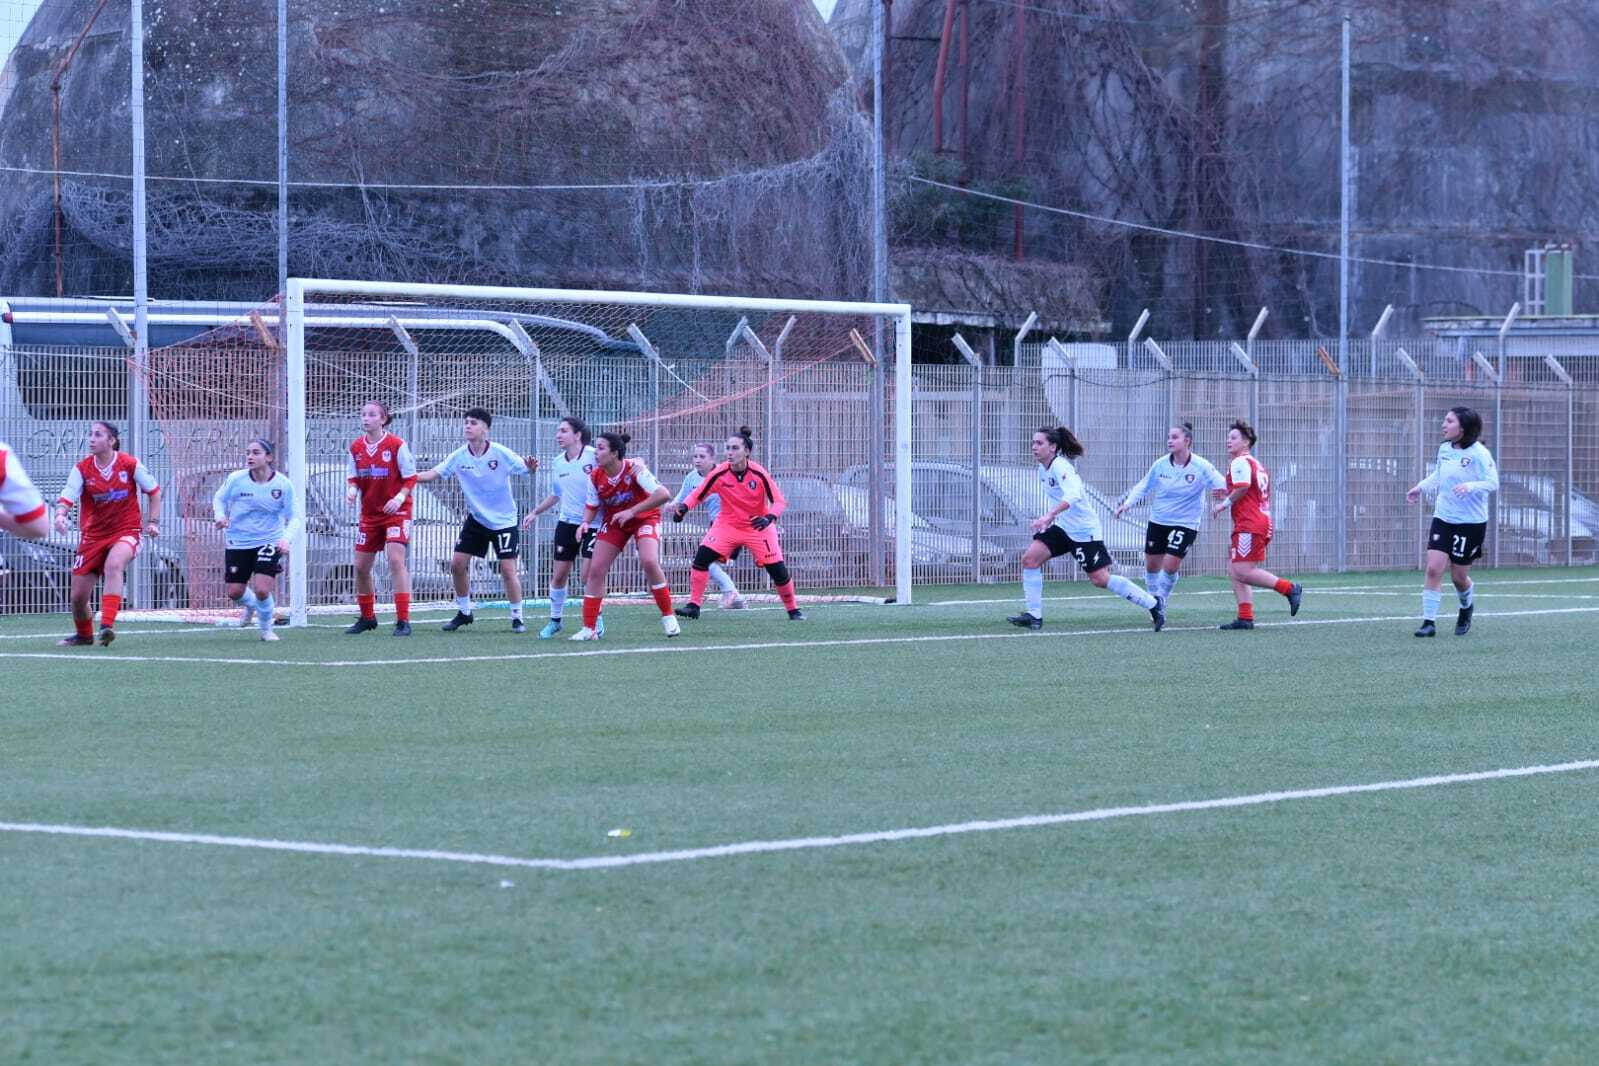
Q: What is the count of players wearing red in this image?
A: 5